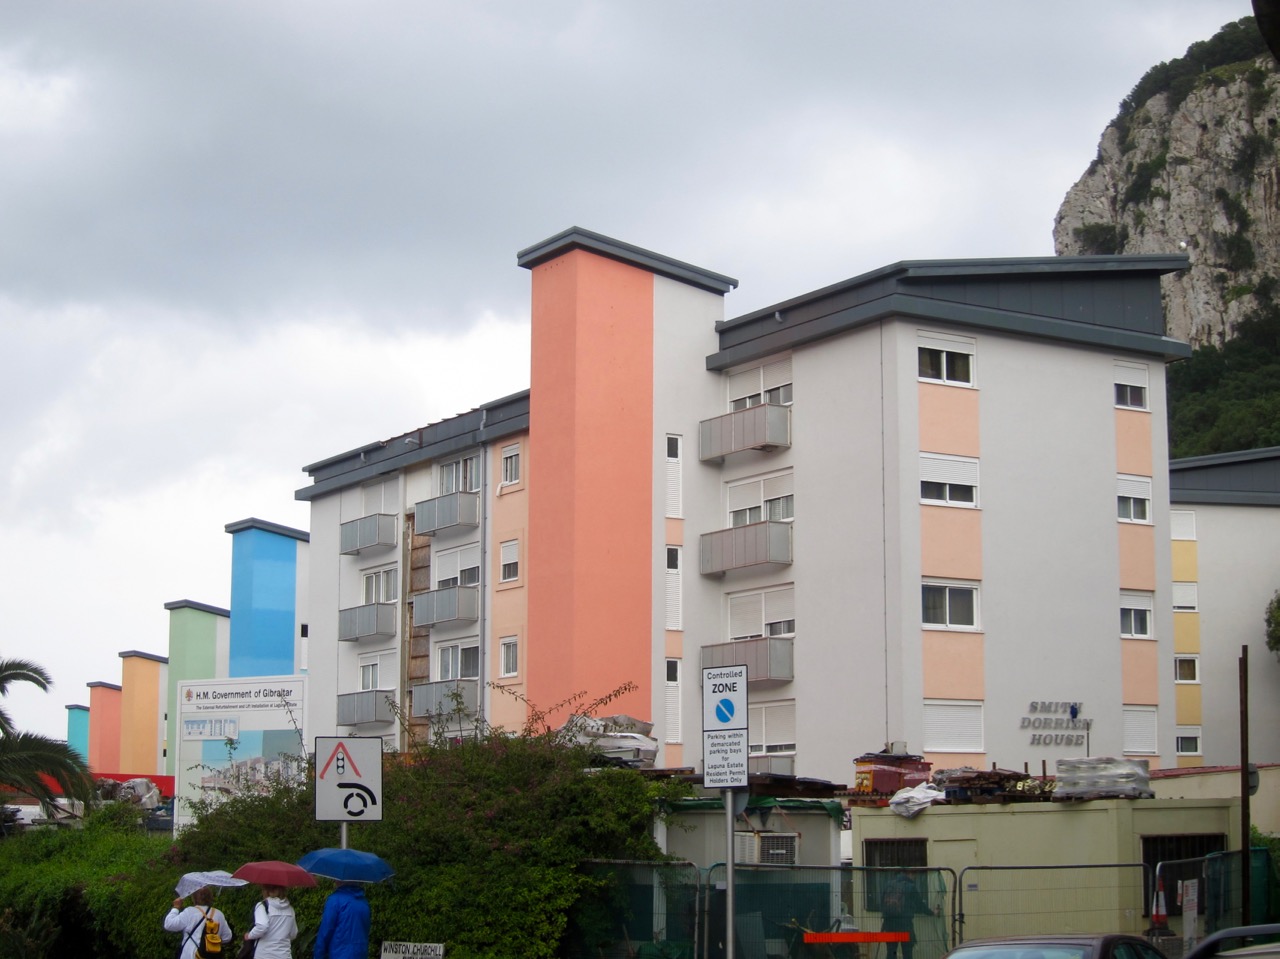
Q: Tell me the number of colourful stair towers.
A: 6